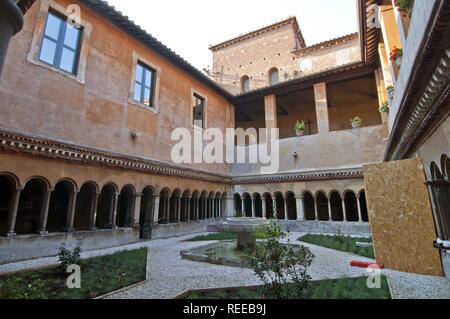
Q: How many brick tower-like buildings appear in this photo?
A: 1